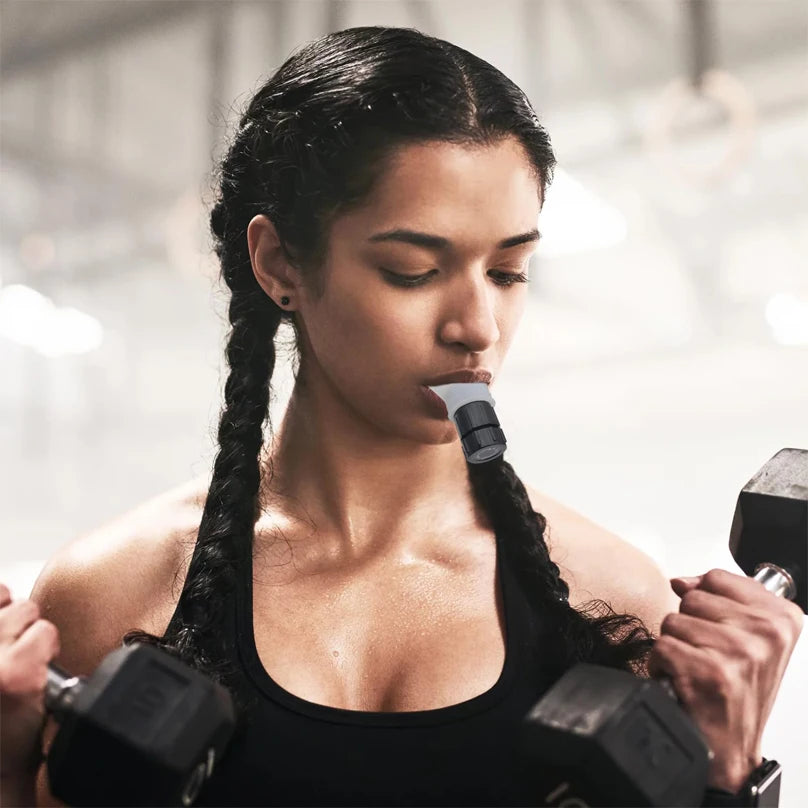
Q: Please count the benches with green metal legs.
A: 0